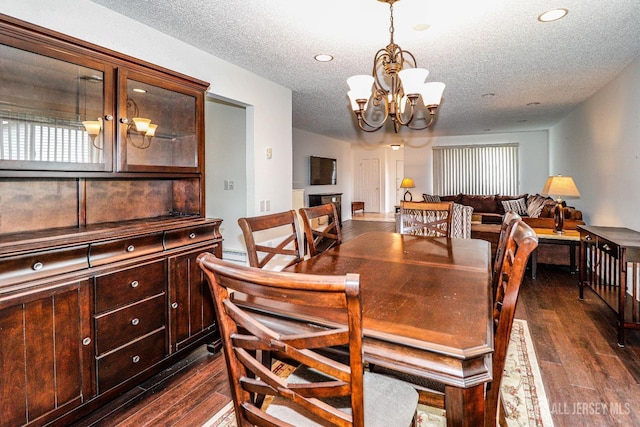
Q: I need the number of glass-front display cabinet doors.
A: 2